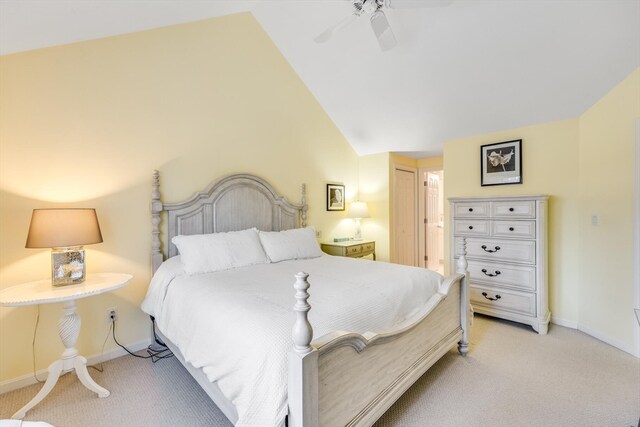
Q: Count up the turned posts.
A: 4